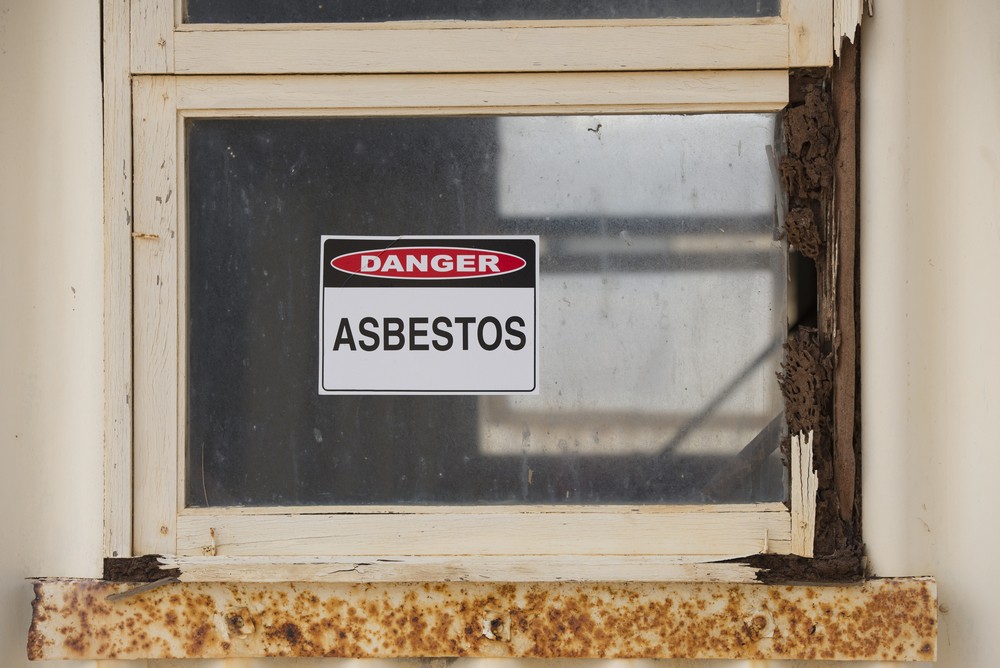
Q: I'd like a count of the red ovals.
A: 1